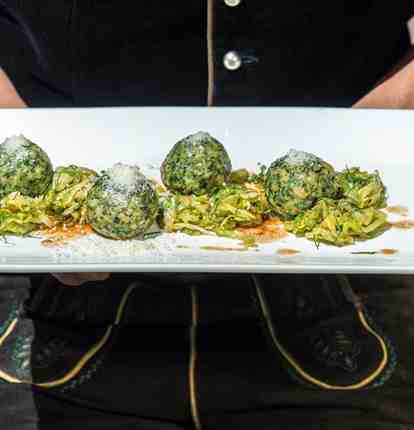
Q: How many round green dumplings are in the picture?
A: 4